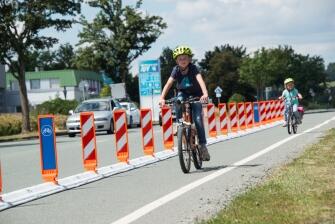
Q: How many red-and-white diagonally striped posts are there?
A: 14